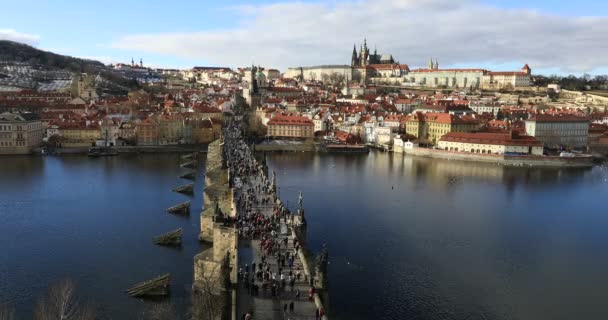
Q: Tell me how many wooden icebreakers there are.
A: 7